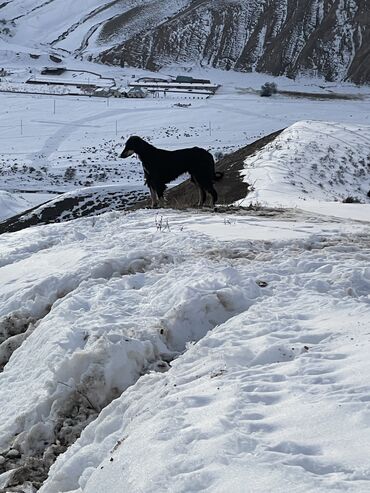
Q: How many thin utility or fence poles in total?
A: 5